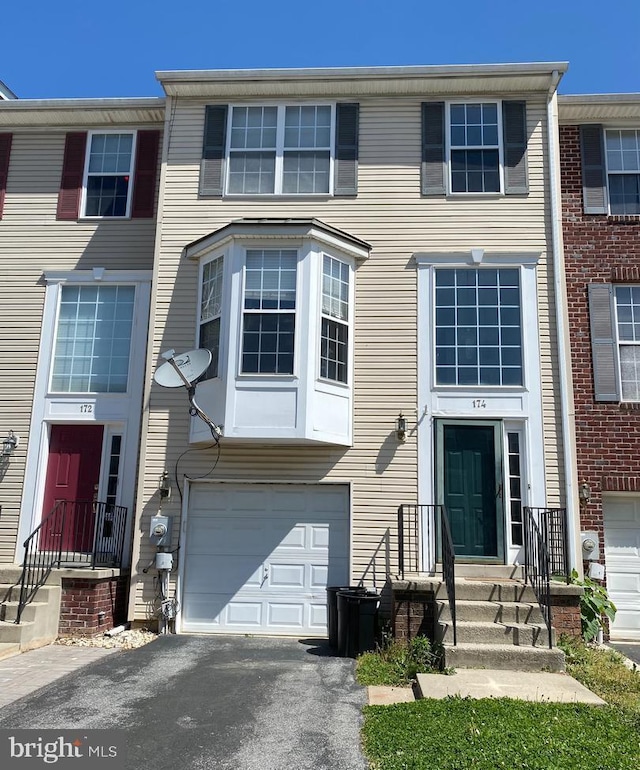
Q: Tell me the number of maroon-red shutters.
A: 3